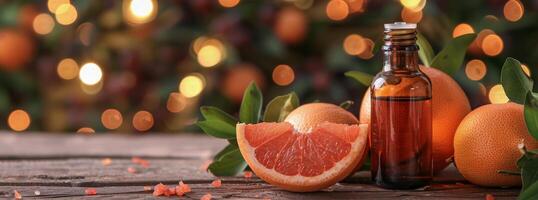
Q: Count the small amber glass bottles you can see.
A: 1